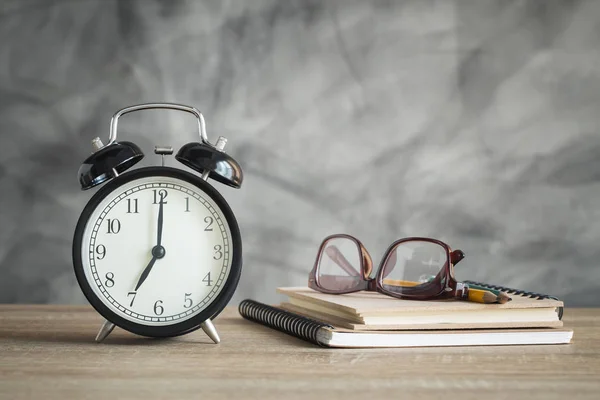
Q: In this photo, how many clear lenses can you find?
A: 2